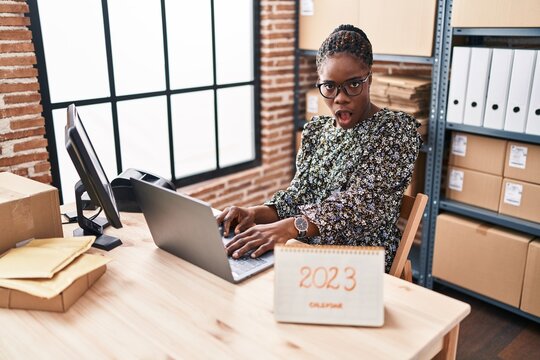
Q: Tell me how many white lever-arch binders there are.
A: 5